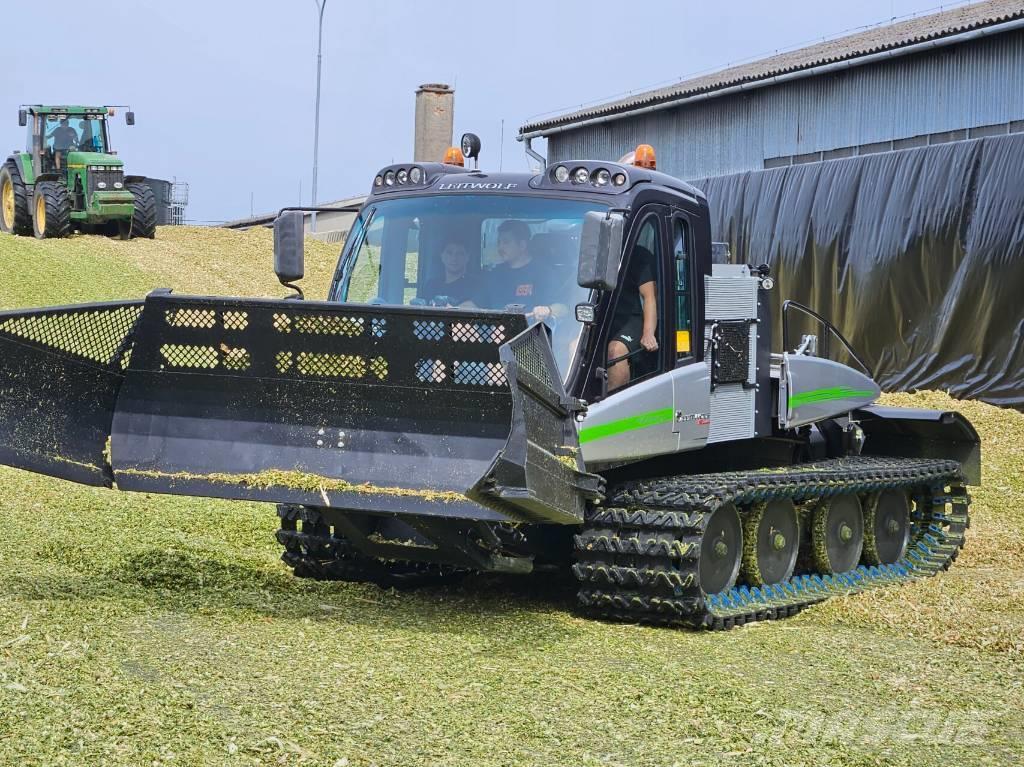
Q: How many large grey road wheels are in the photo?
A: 4